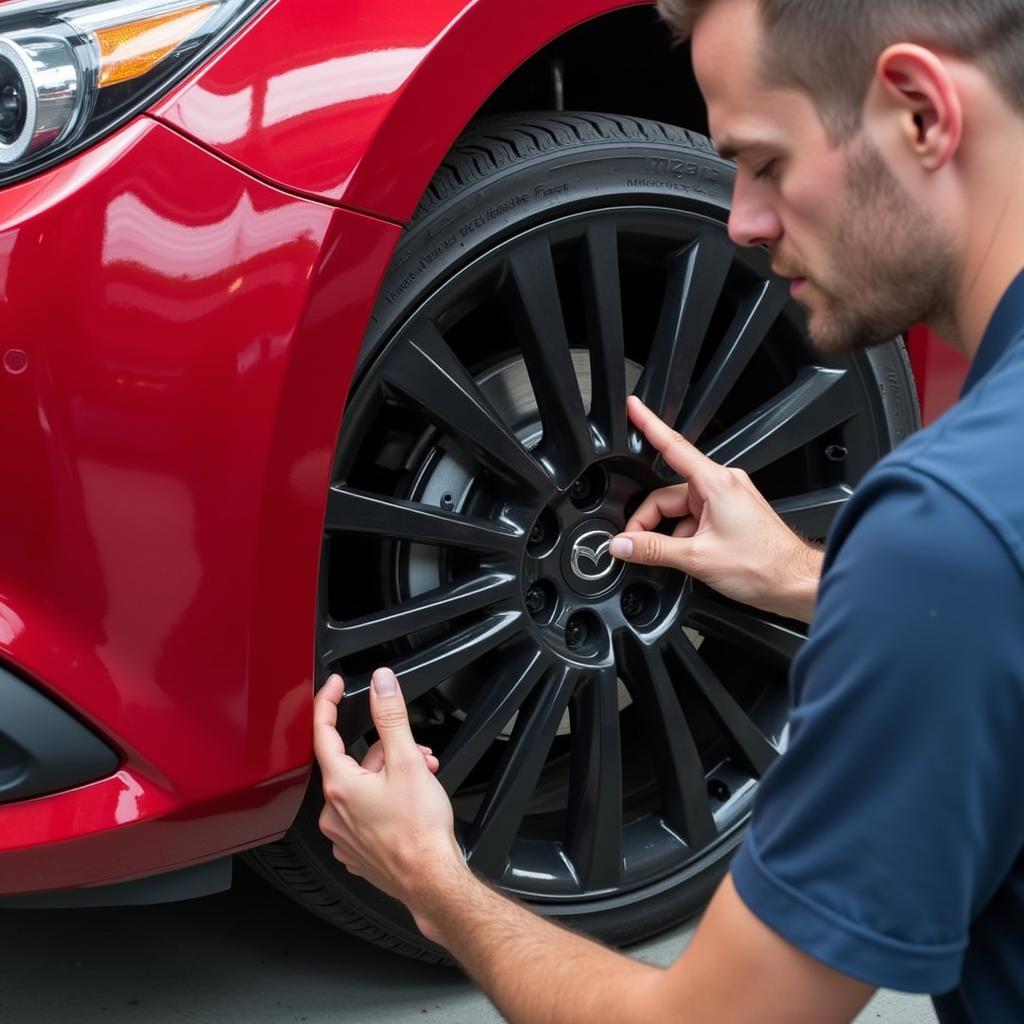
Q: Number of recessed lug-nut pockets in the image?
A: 5